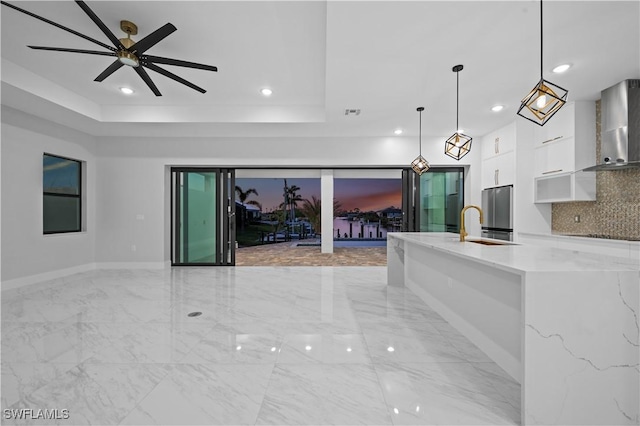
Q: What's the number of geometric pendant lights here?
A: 3